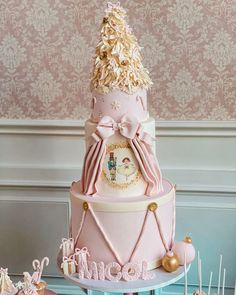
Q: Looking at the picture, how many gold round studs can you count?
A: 2